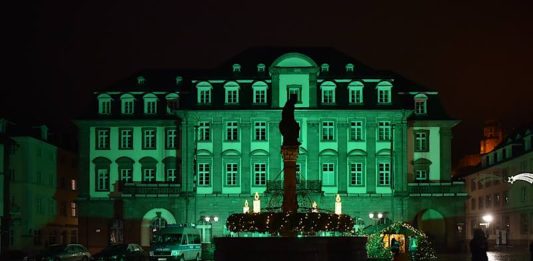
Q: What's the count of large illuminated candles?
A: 4